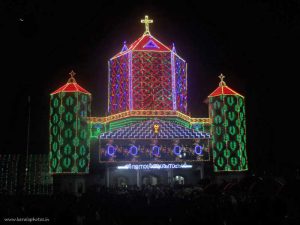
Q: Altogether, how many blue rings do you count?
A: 5